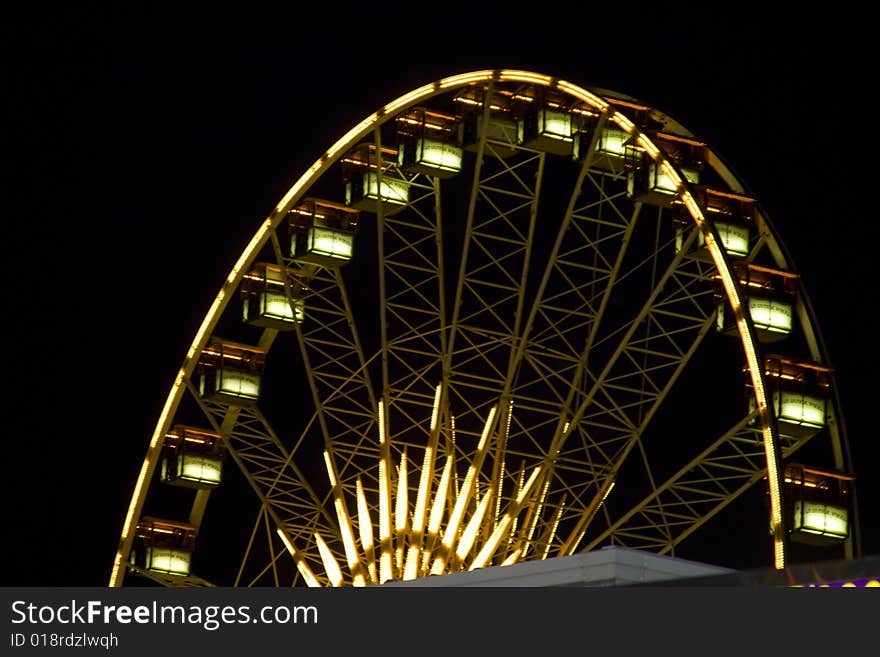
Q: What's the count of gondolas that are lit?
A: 14